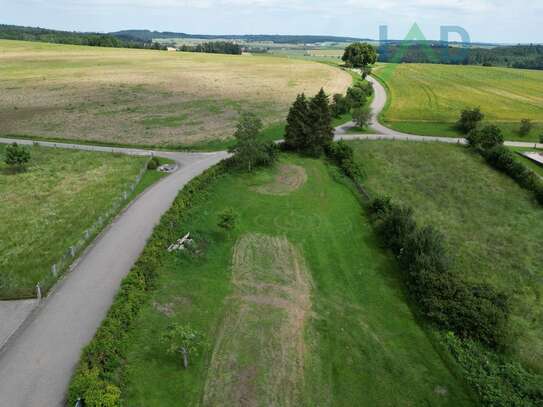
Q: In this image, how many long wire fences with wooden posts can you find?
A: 1